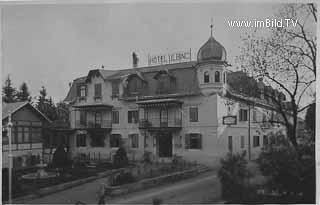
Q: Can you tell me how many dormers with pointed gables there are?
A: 3